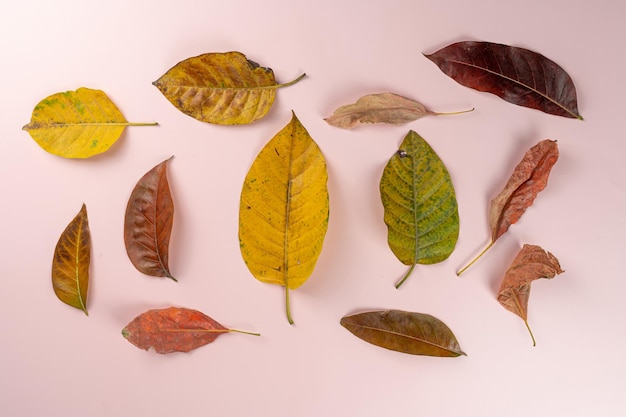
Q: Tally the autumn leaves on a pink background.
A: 12